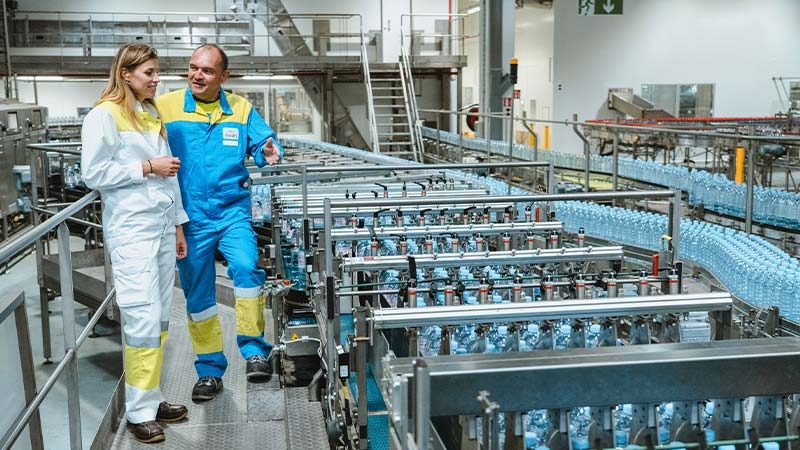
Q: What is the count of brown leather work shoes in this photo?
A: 2